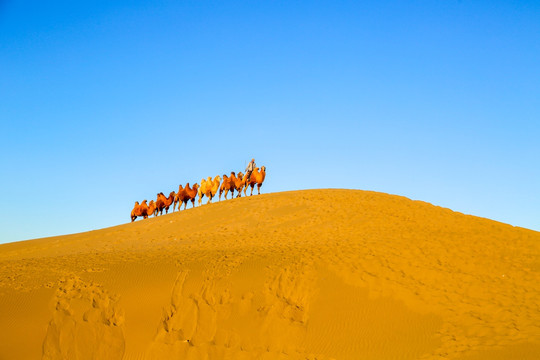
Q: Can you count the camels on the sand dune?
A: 6